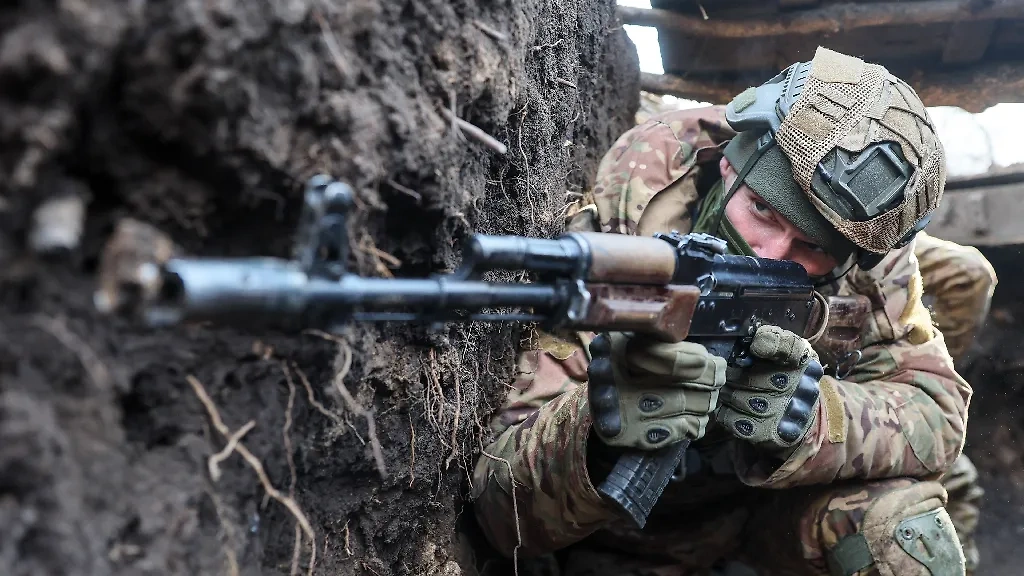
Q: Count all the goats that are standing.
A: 0